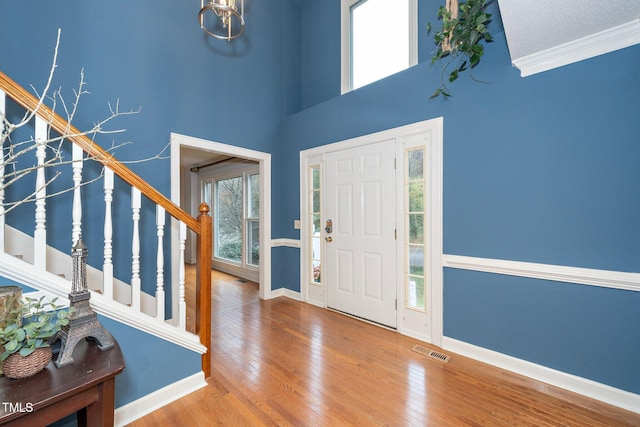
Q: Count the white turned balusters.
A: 7